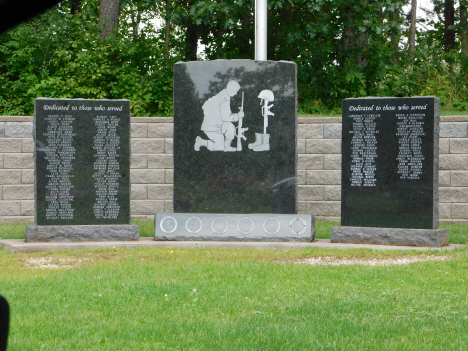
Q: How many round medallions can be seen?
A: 6